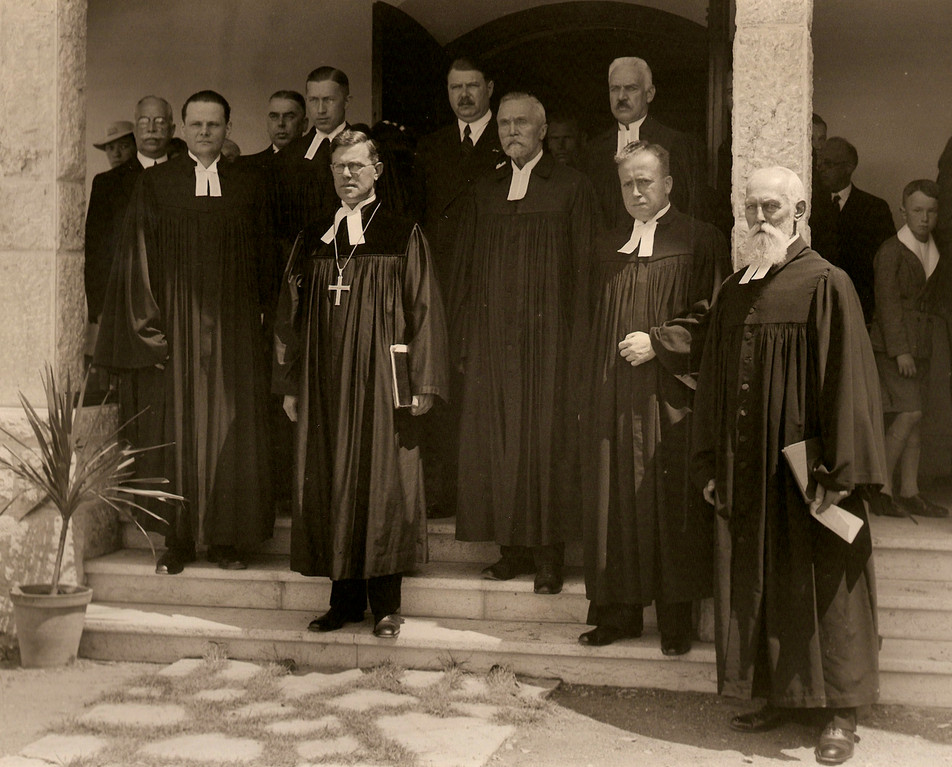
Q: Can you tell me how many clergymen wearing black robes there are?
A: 7